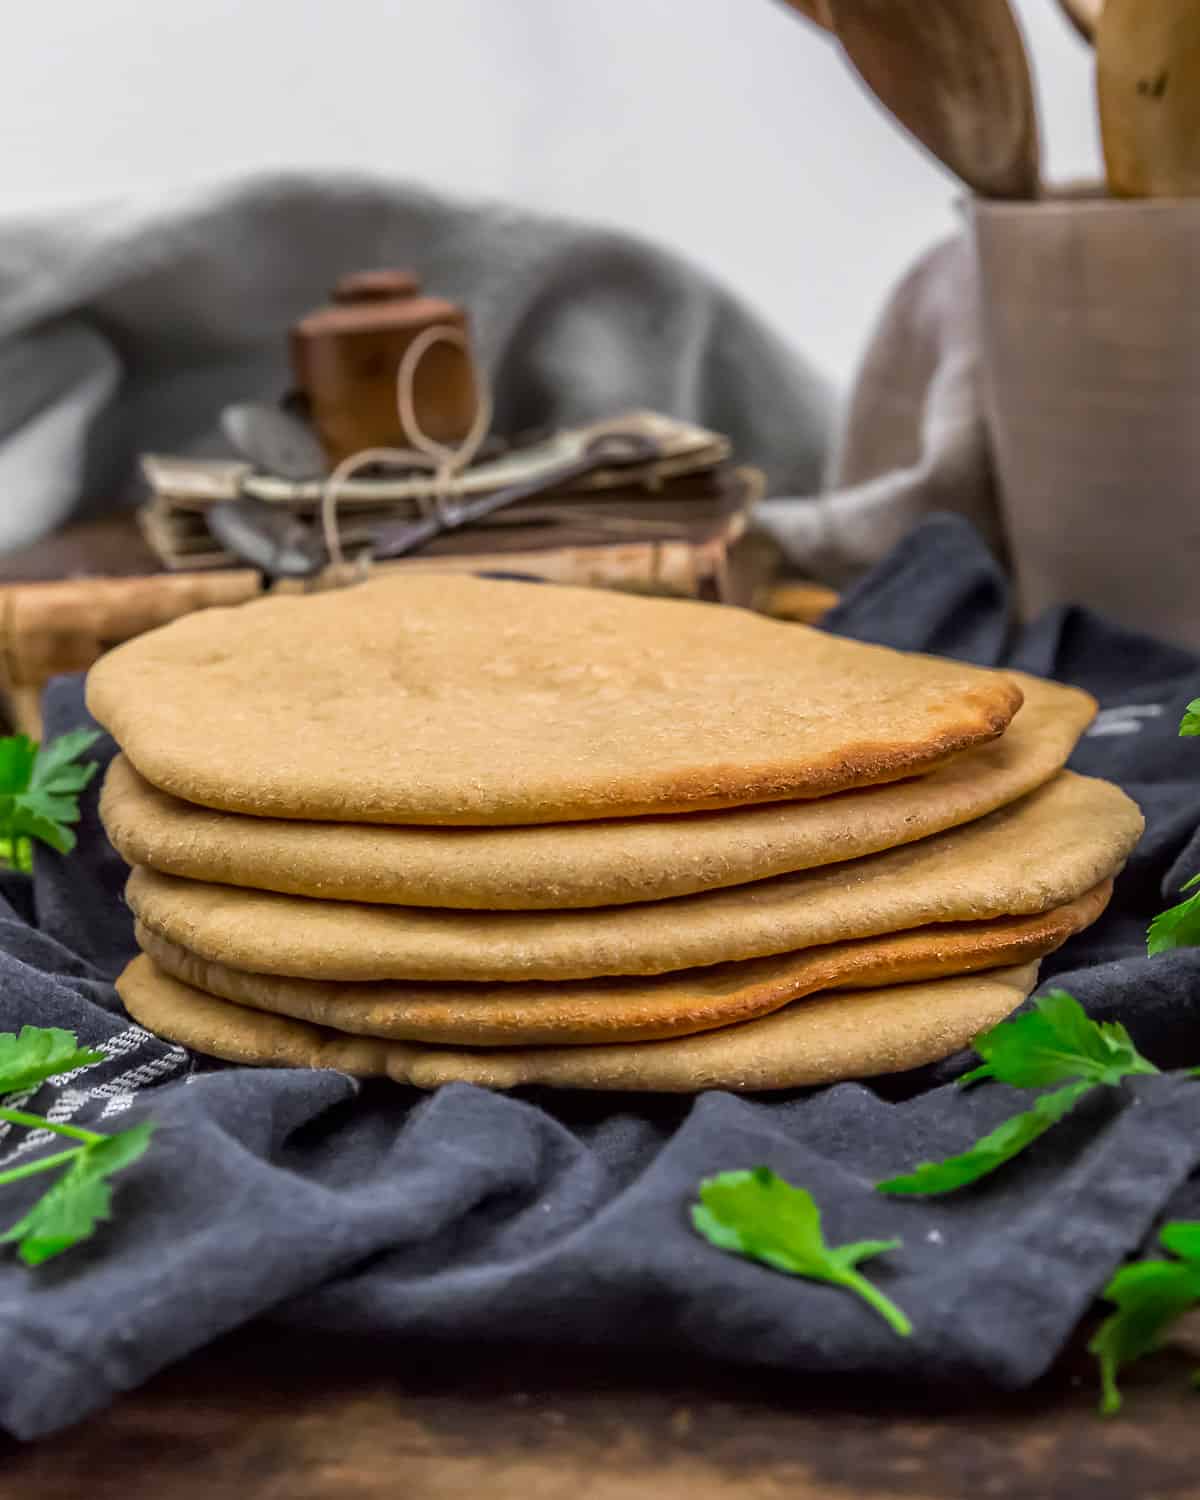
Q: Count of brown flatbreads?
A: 5